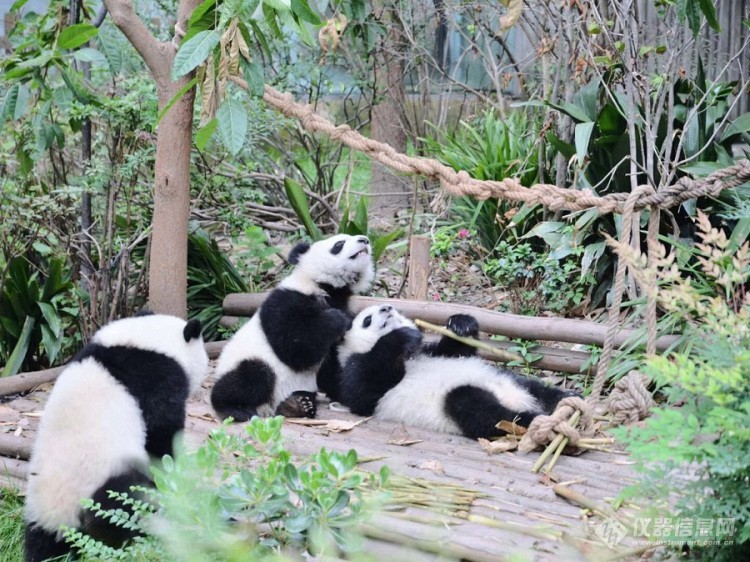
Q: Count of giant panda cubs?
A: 3